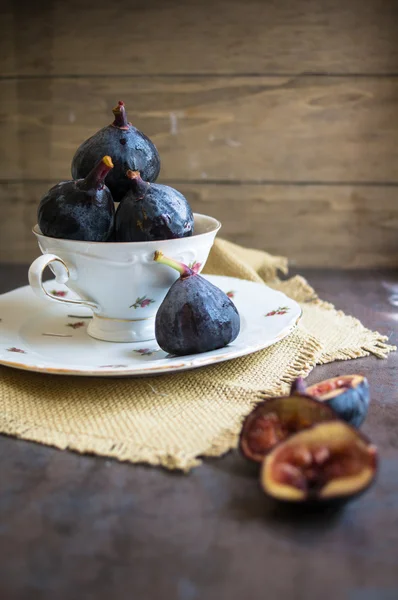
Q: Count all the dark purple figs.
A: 4